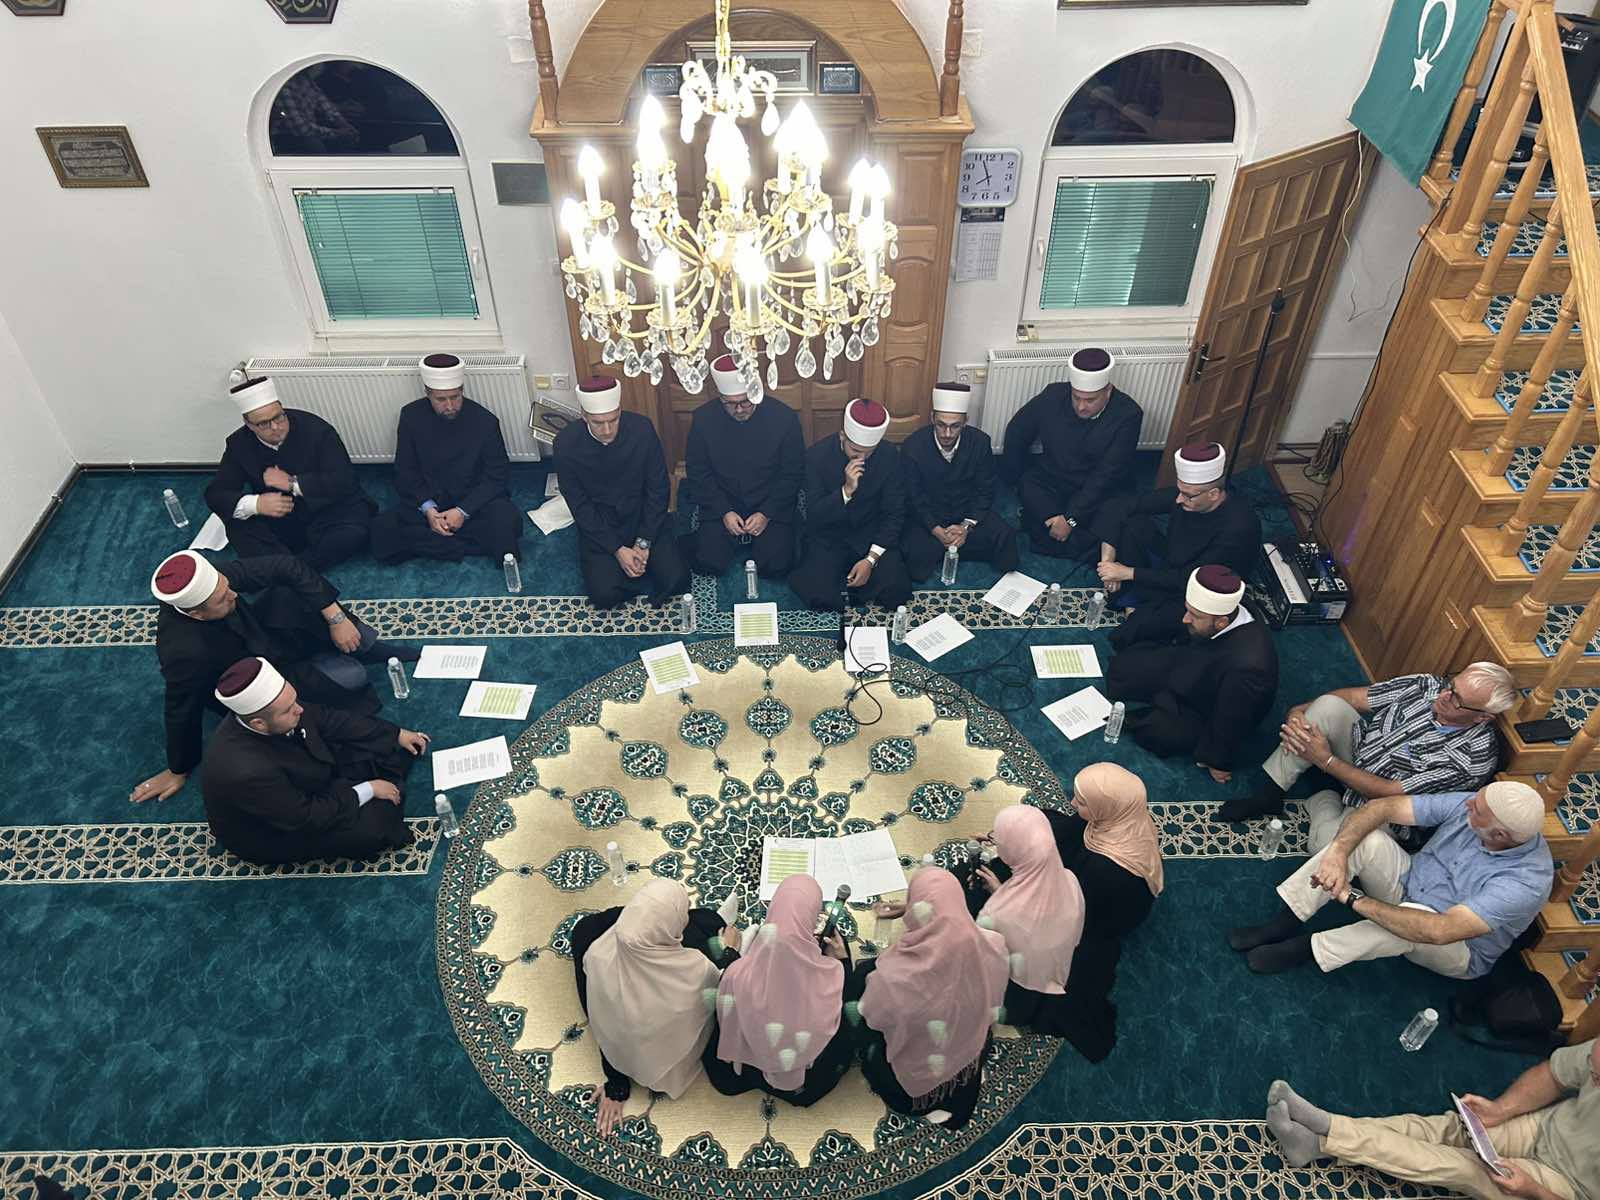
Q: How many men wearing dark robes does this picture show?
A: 11